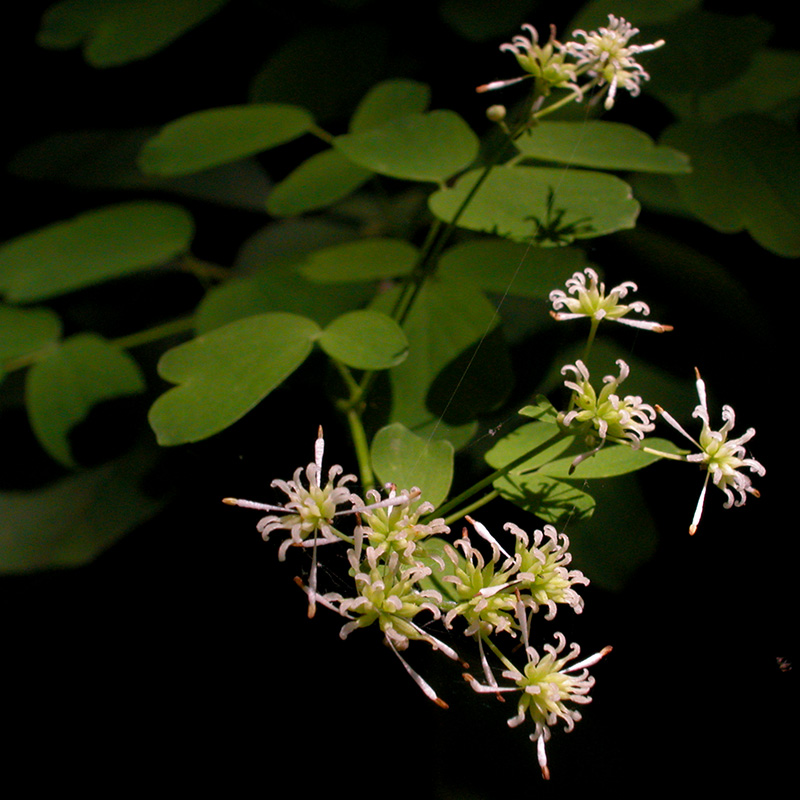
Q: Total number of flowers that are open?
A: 11